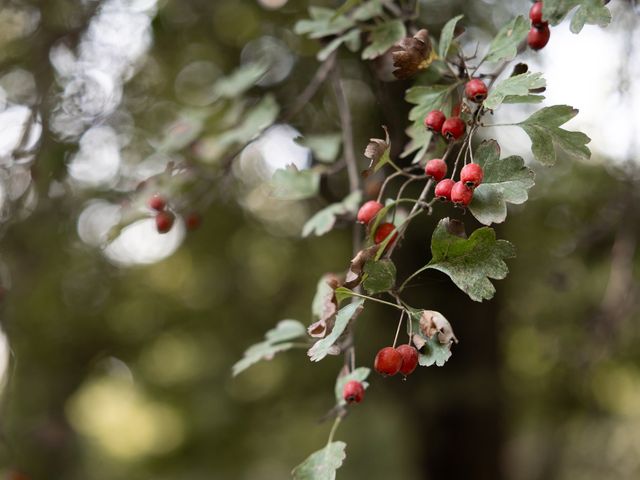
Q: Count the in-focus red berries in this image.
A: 14